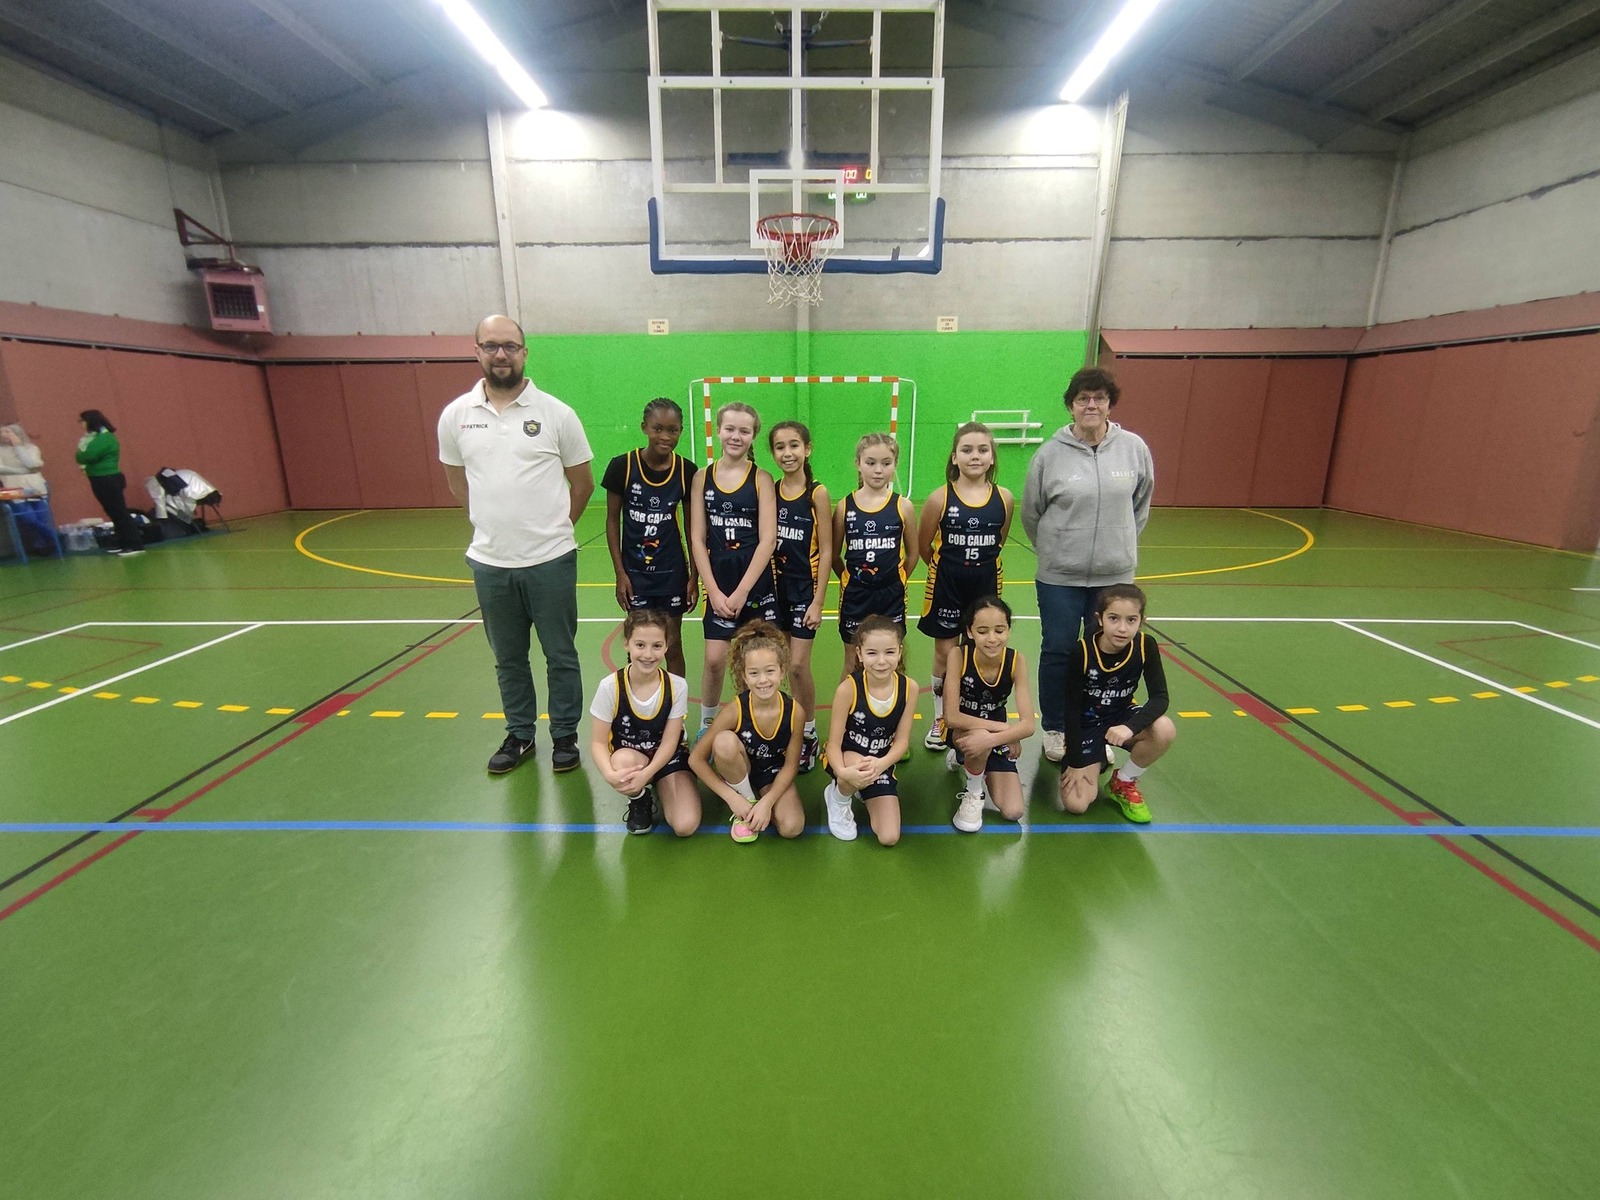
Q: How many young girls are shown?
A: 10